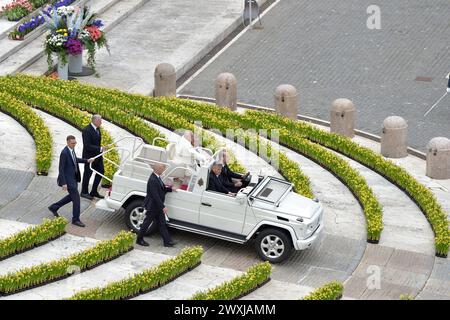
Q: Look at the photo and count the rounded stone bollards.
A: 6